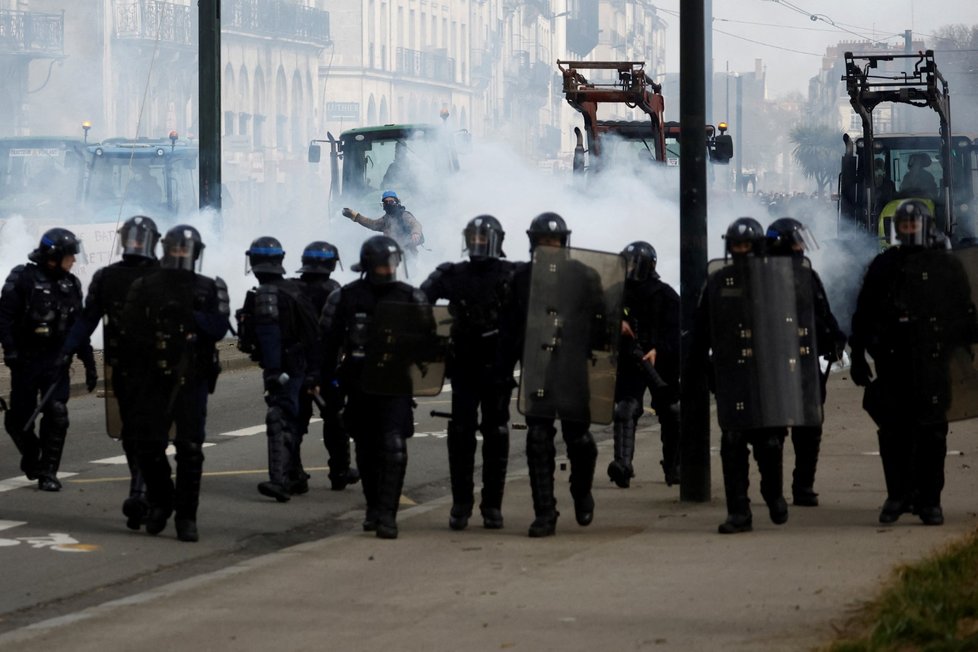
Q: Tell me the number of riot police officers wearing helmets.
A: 12